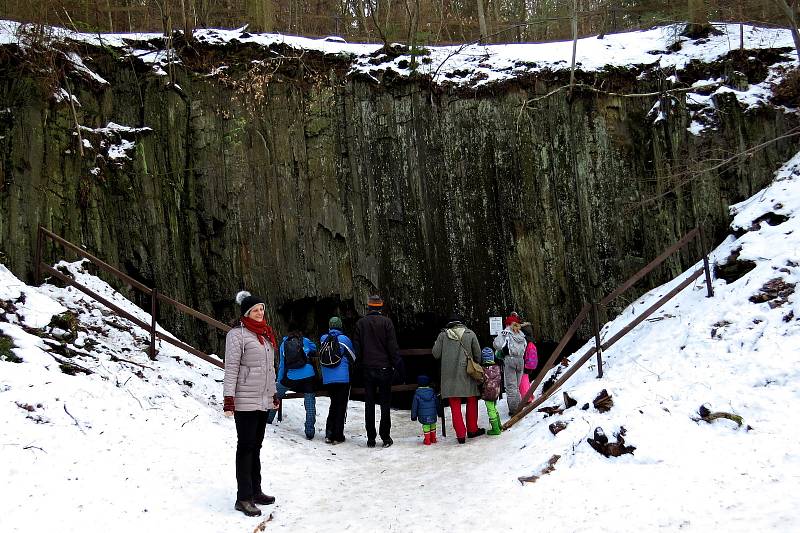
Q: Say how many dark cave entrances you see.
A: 1